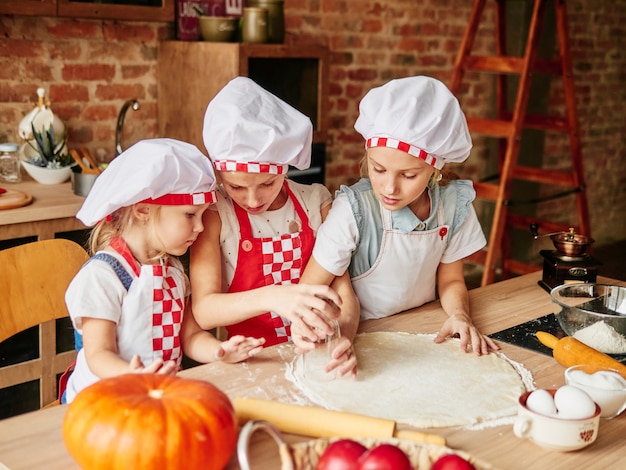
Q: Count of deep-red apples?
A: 3